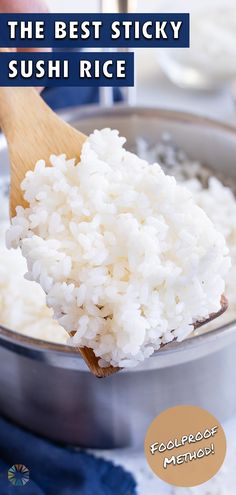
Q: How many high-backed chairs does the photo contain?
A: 0